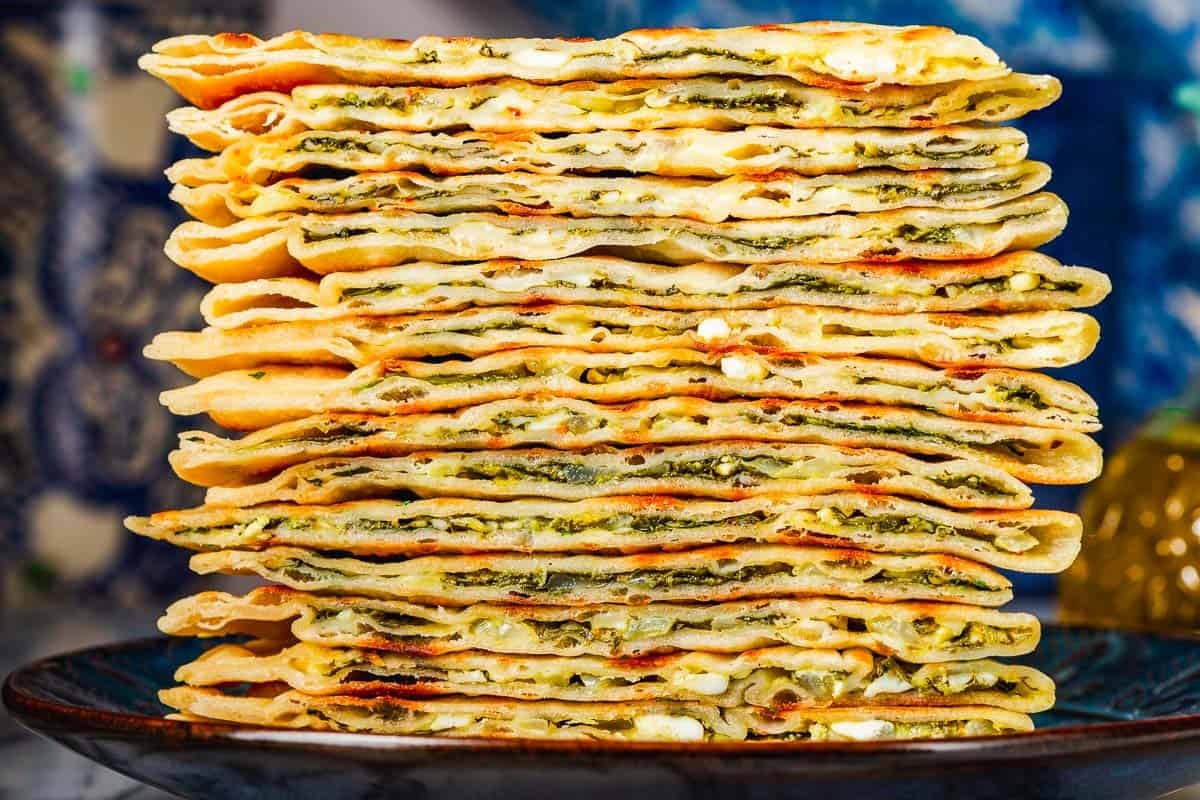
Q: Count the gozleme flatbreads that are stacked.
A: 15